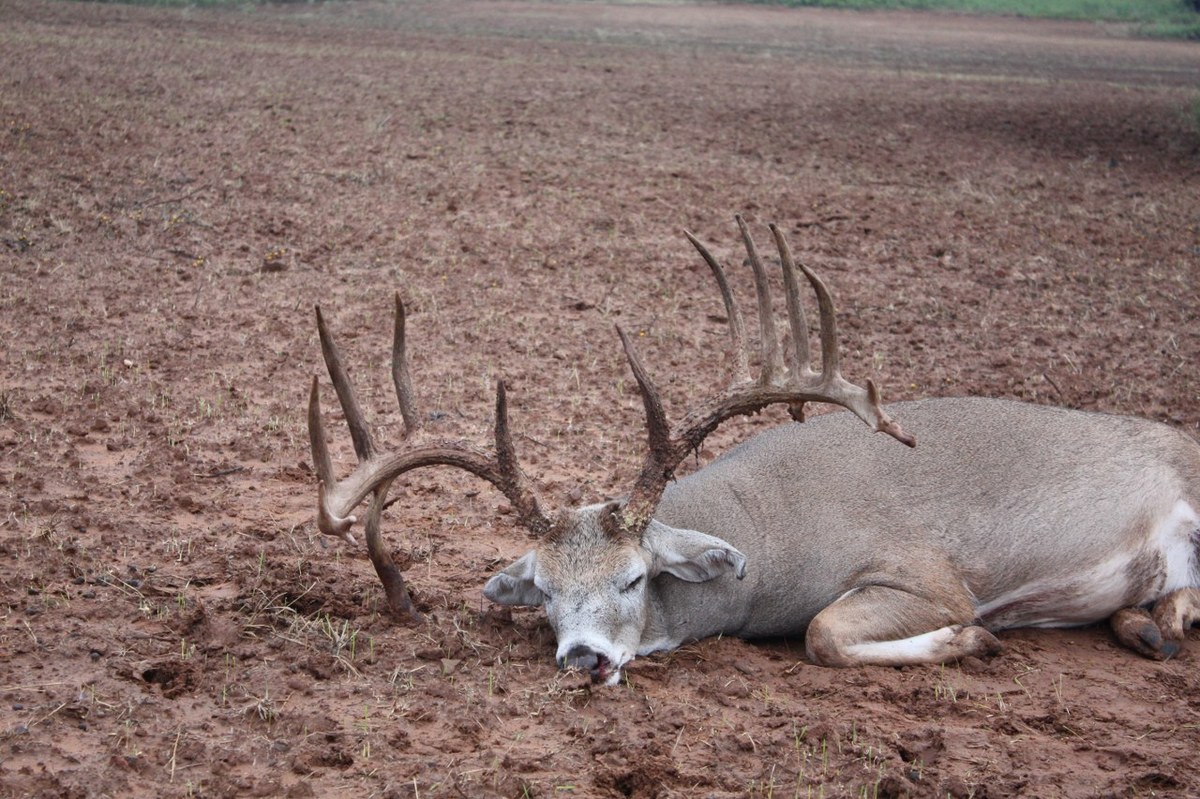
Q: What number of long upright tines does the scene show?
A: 9